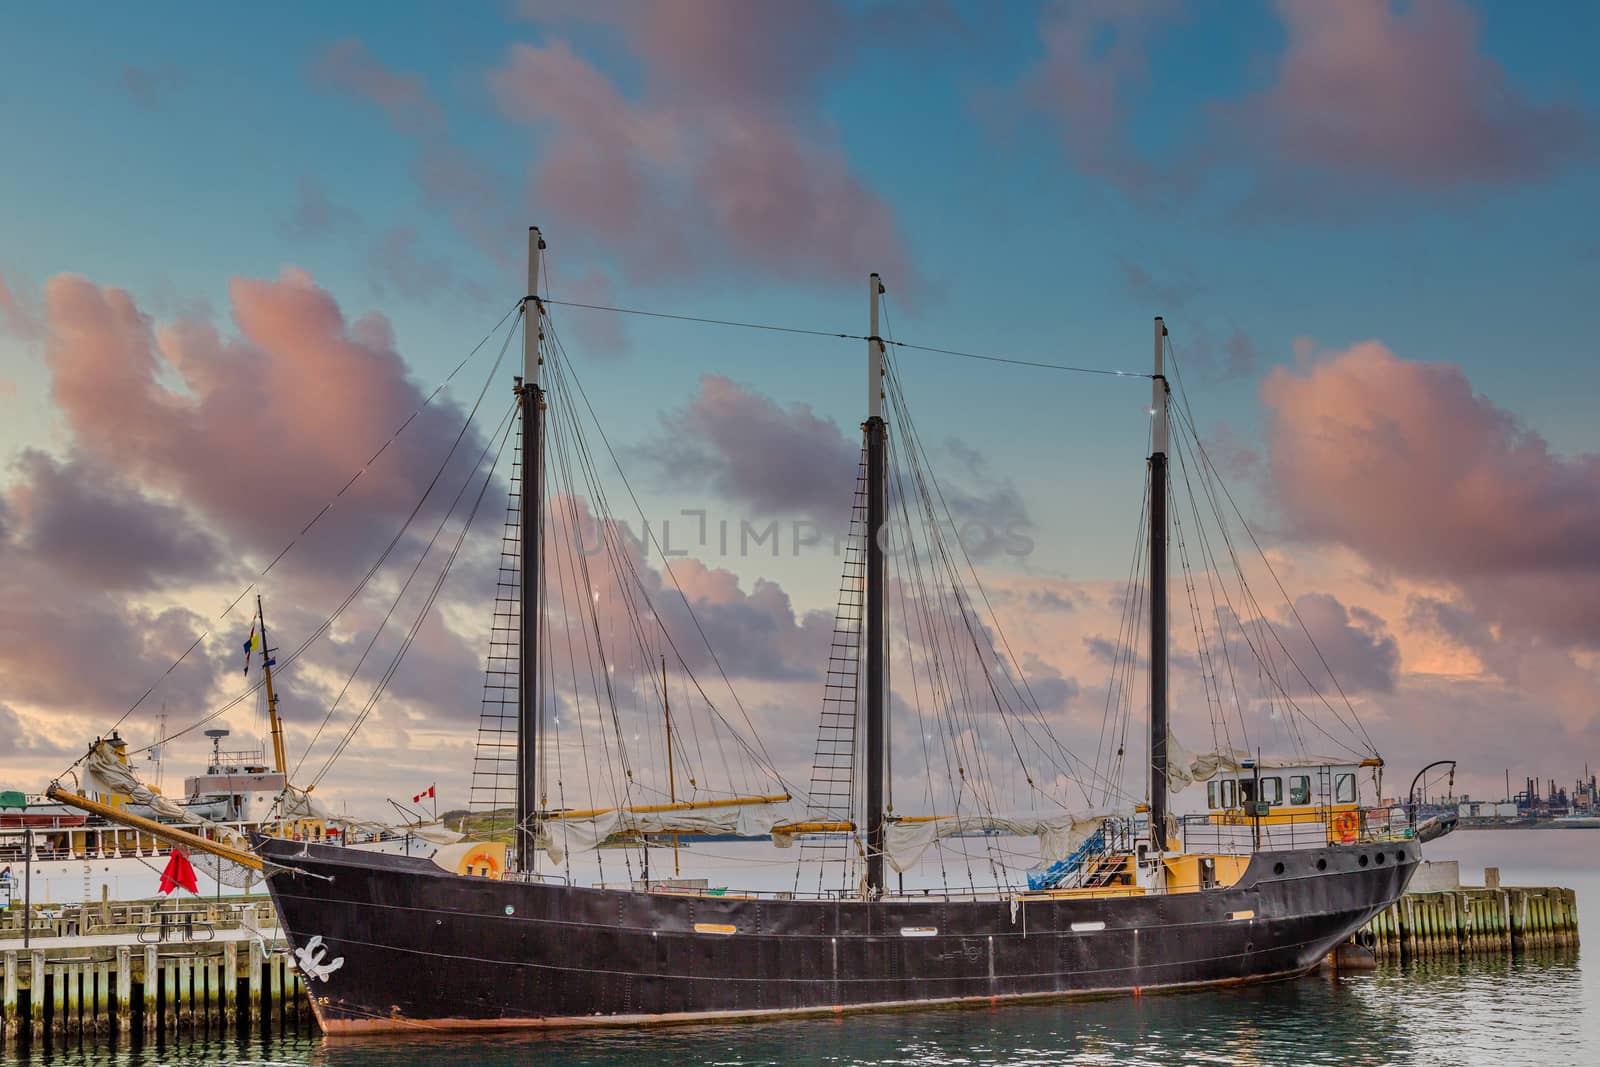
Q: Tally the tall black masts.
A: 3